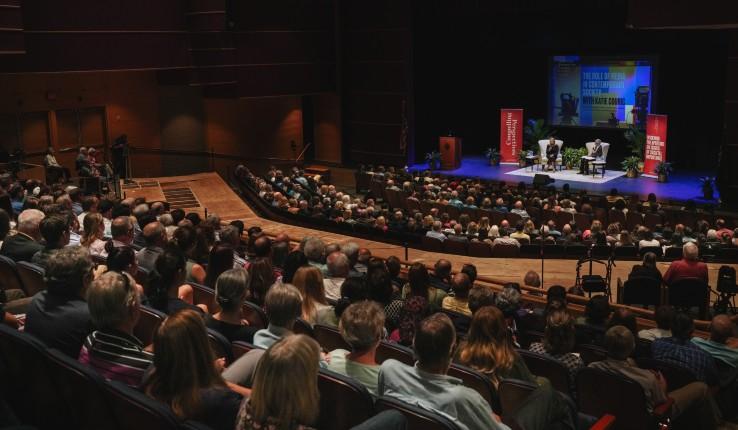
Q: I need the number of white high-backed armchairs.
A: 2